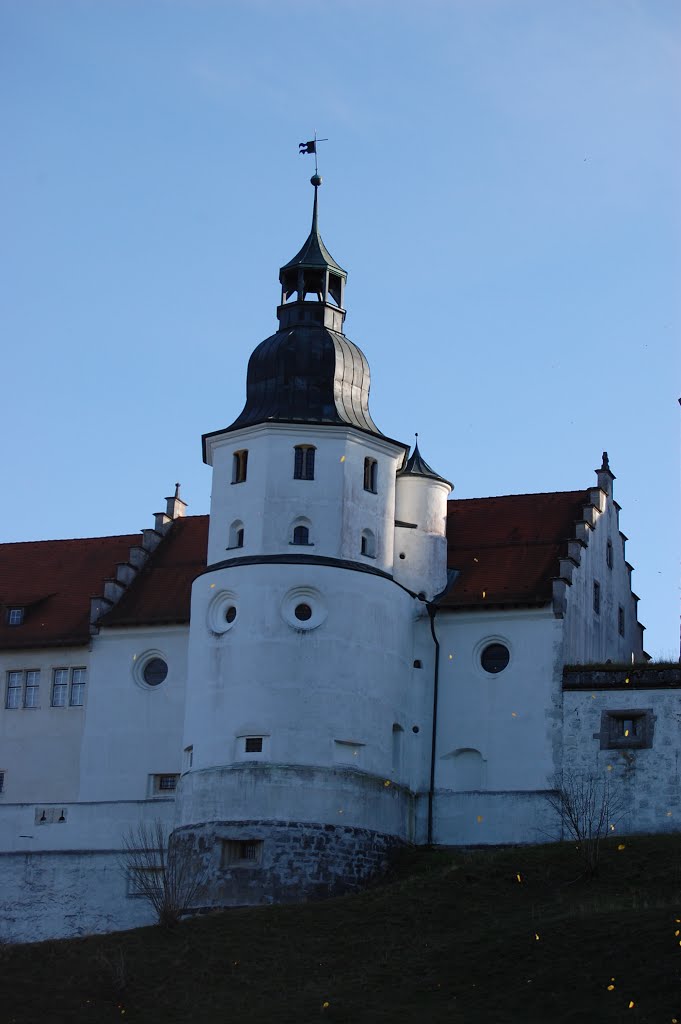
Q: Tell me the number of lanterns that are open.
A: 1